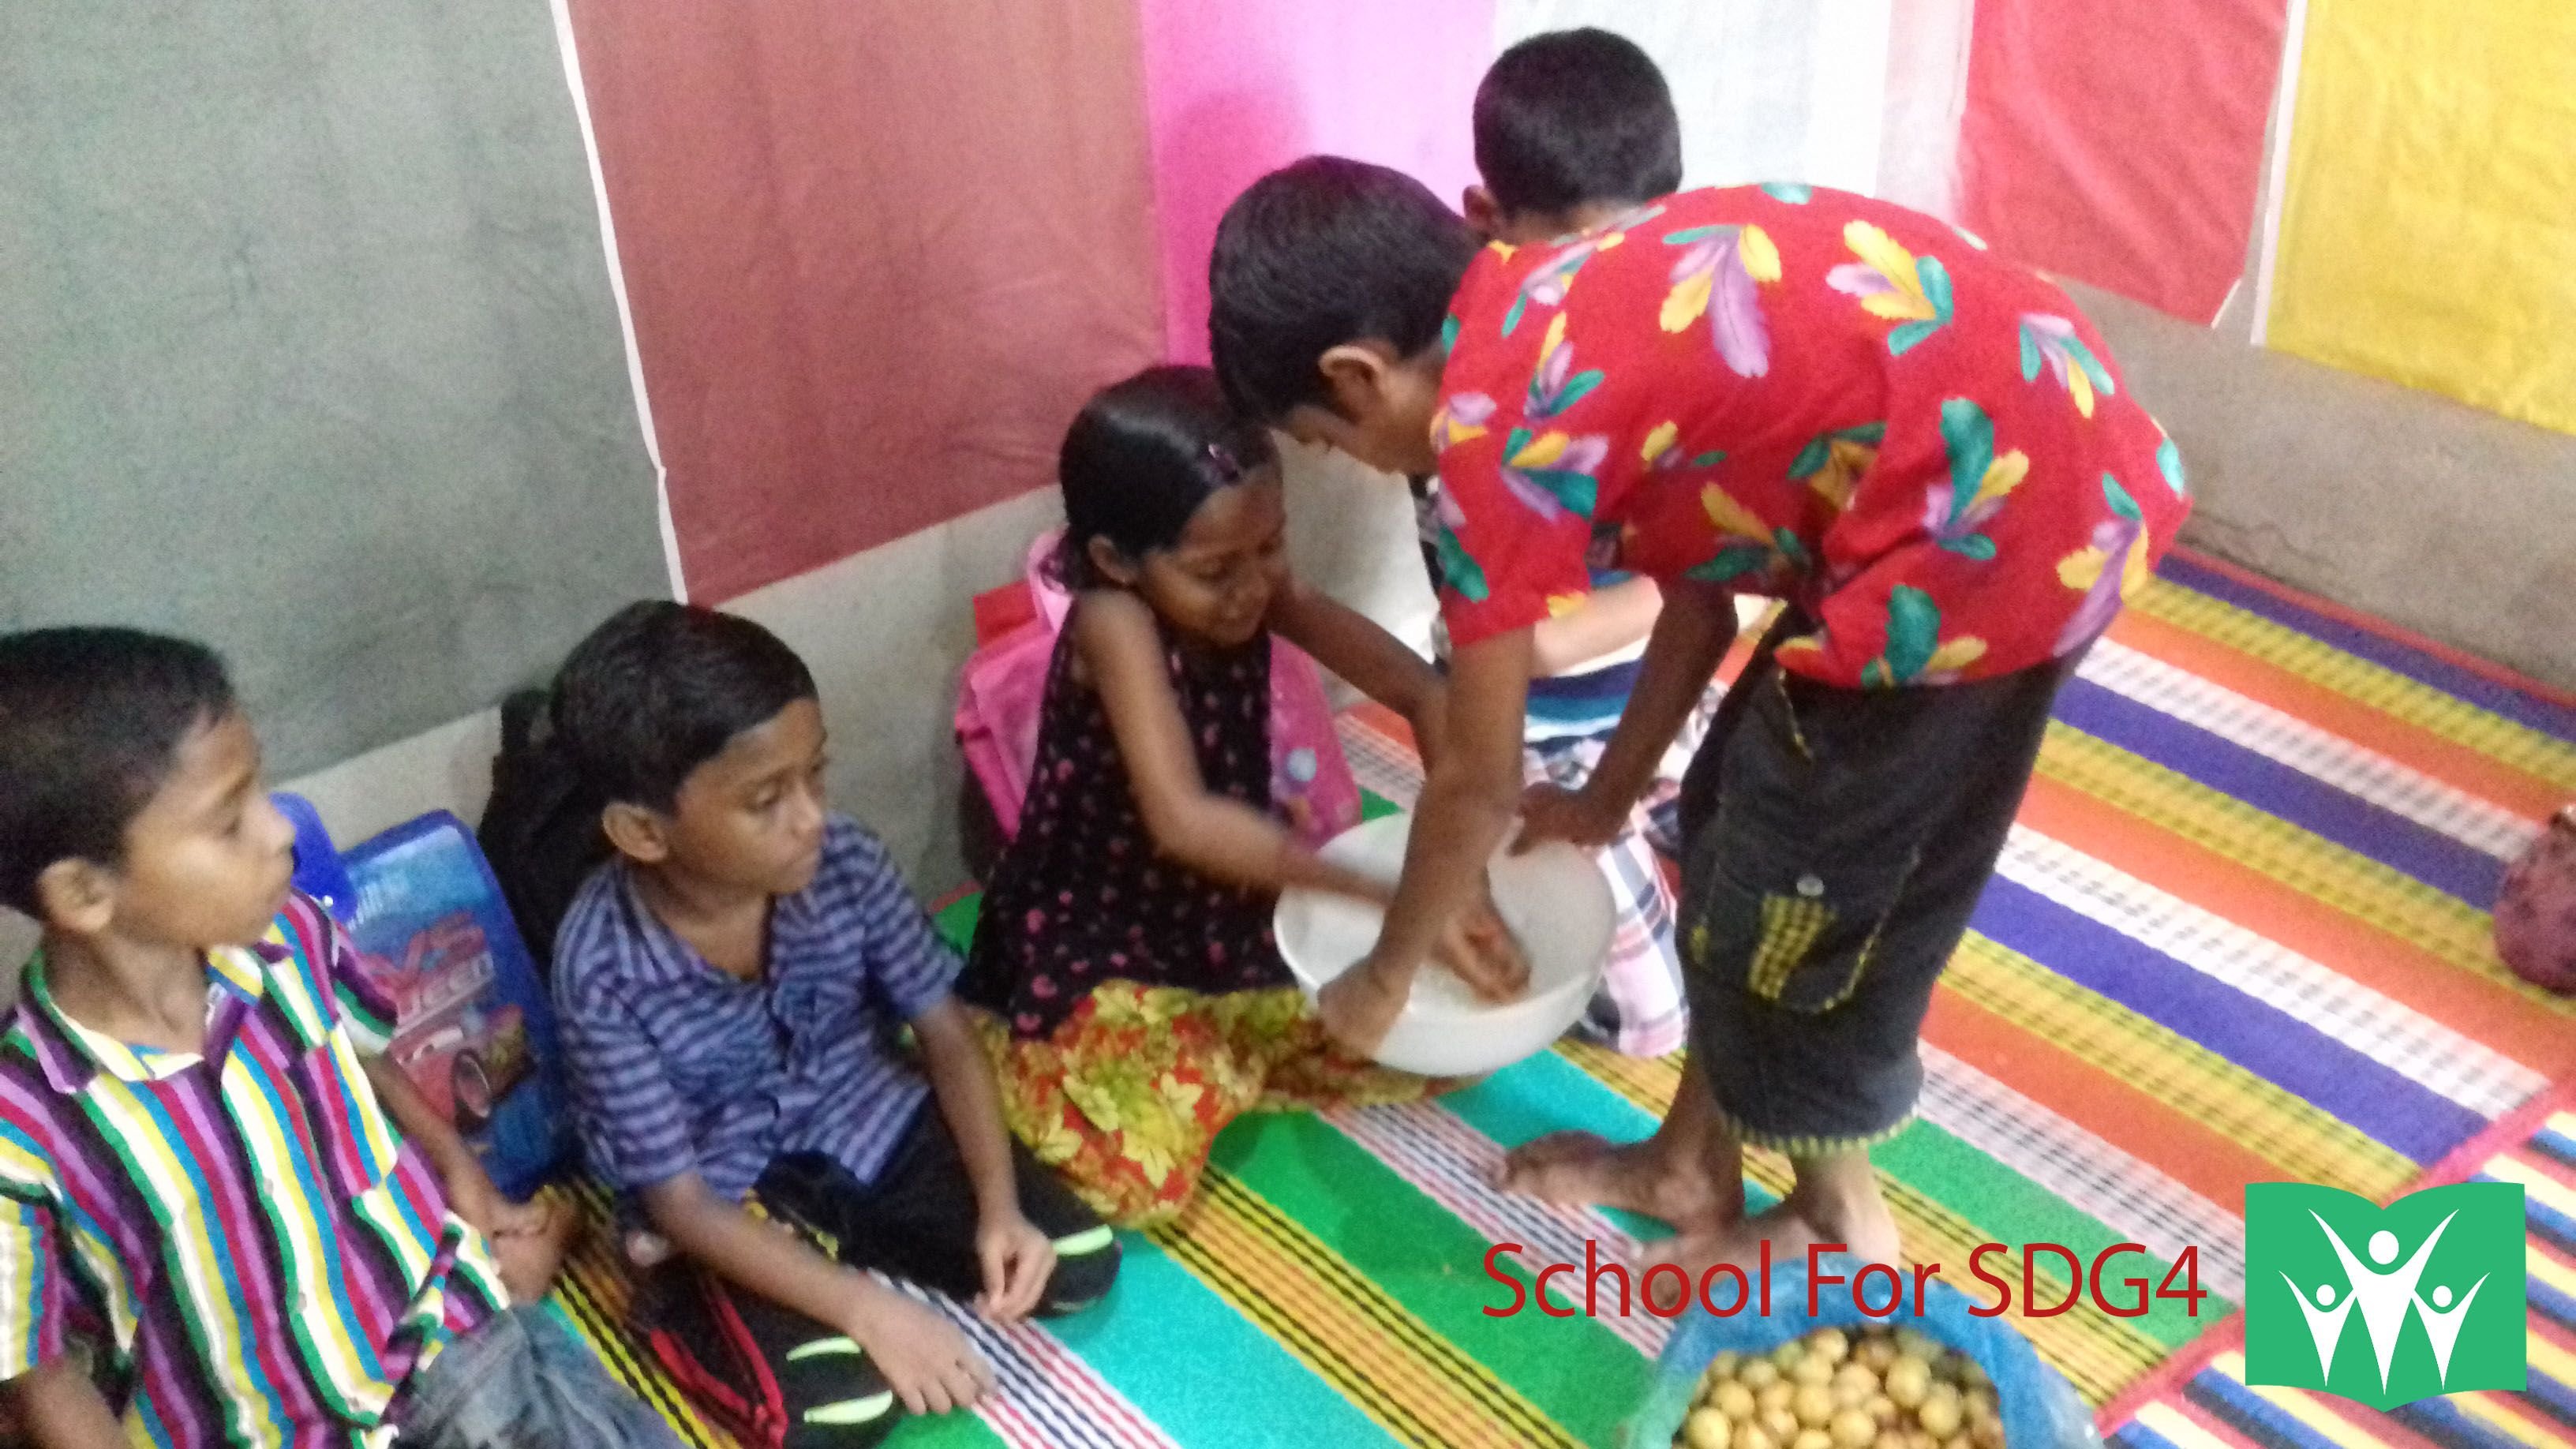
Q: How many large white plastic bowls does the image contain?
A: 1